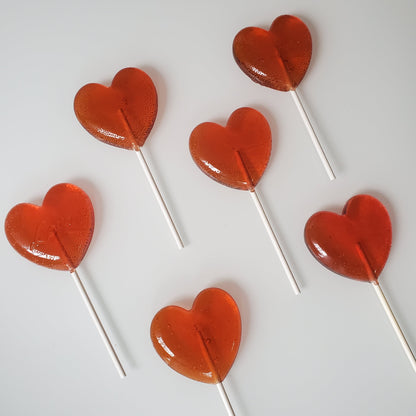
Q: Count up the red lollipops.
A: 6